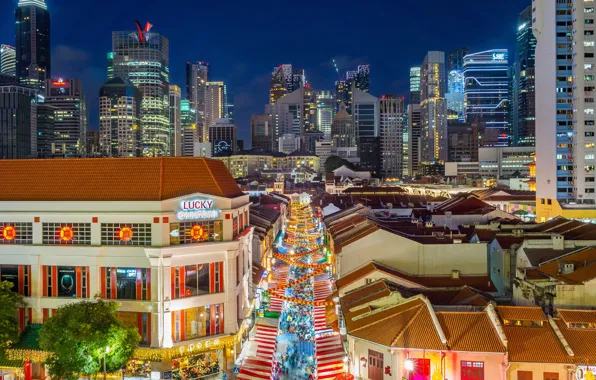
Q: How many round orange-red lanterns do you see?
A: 4